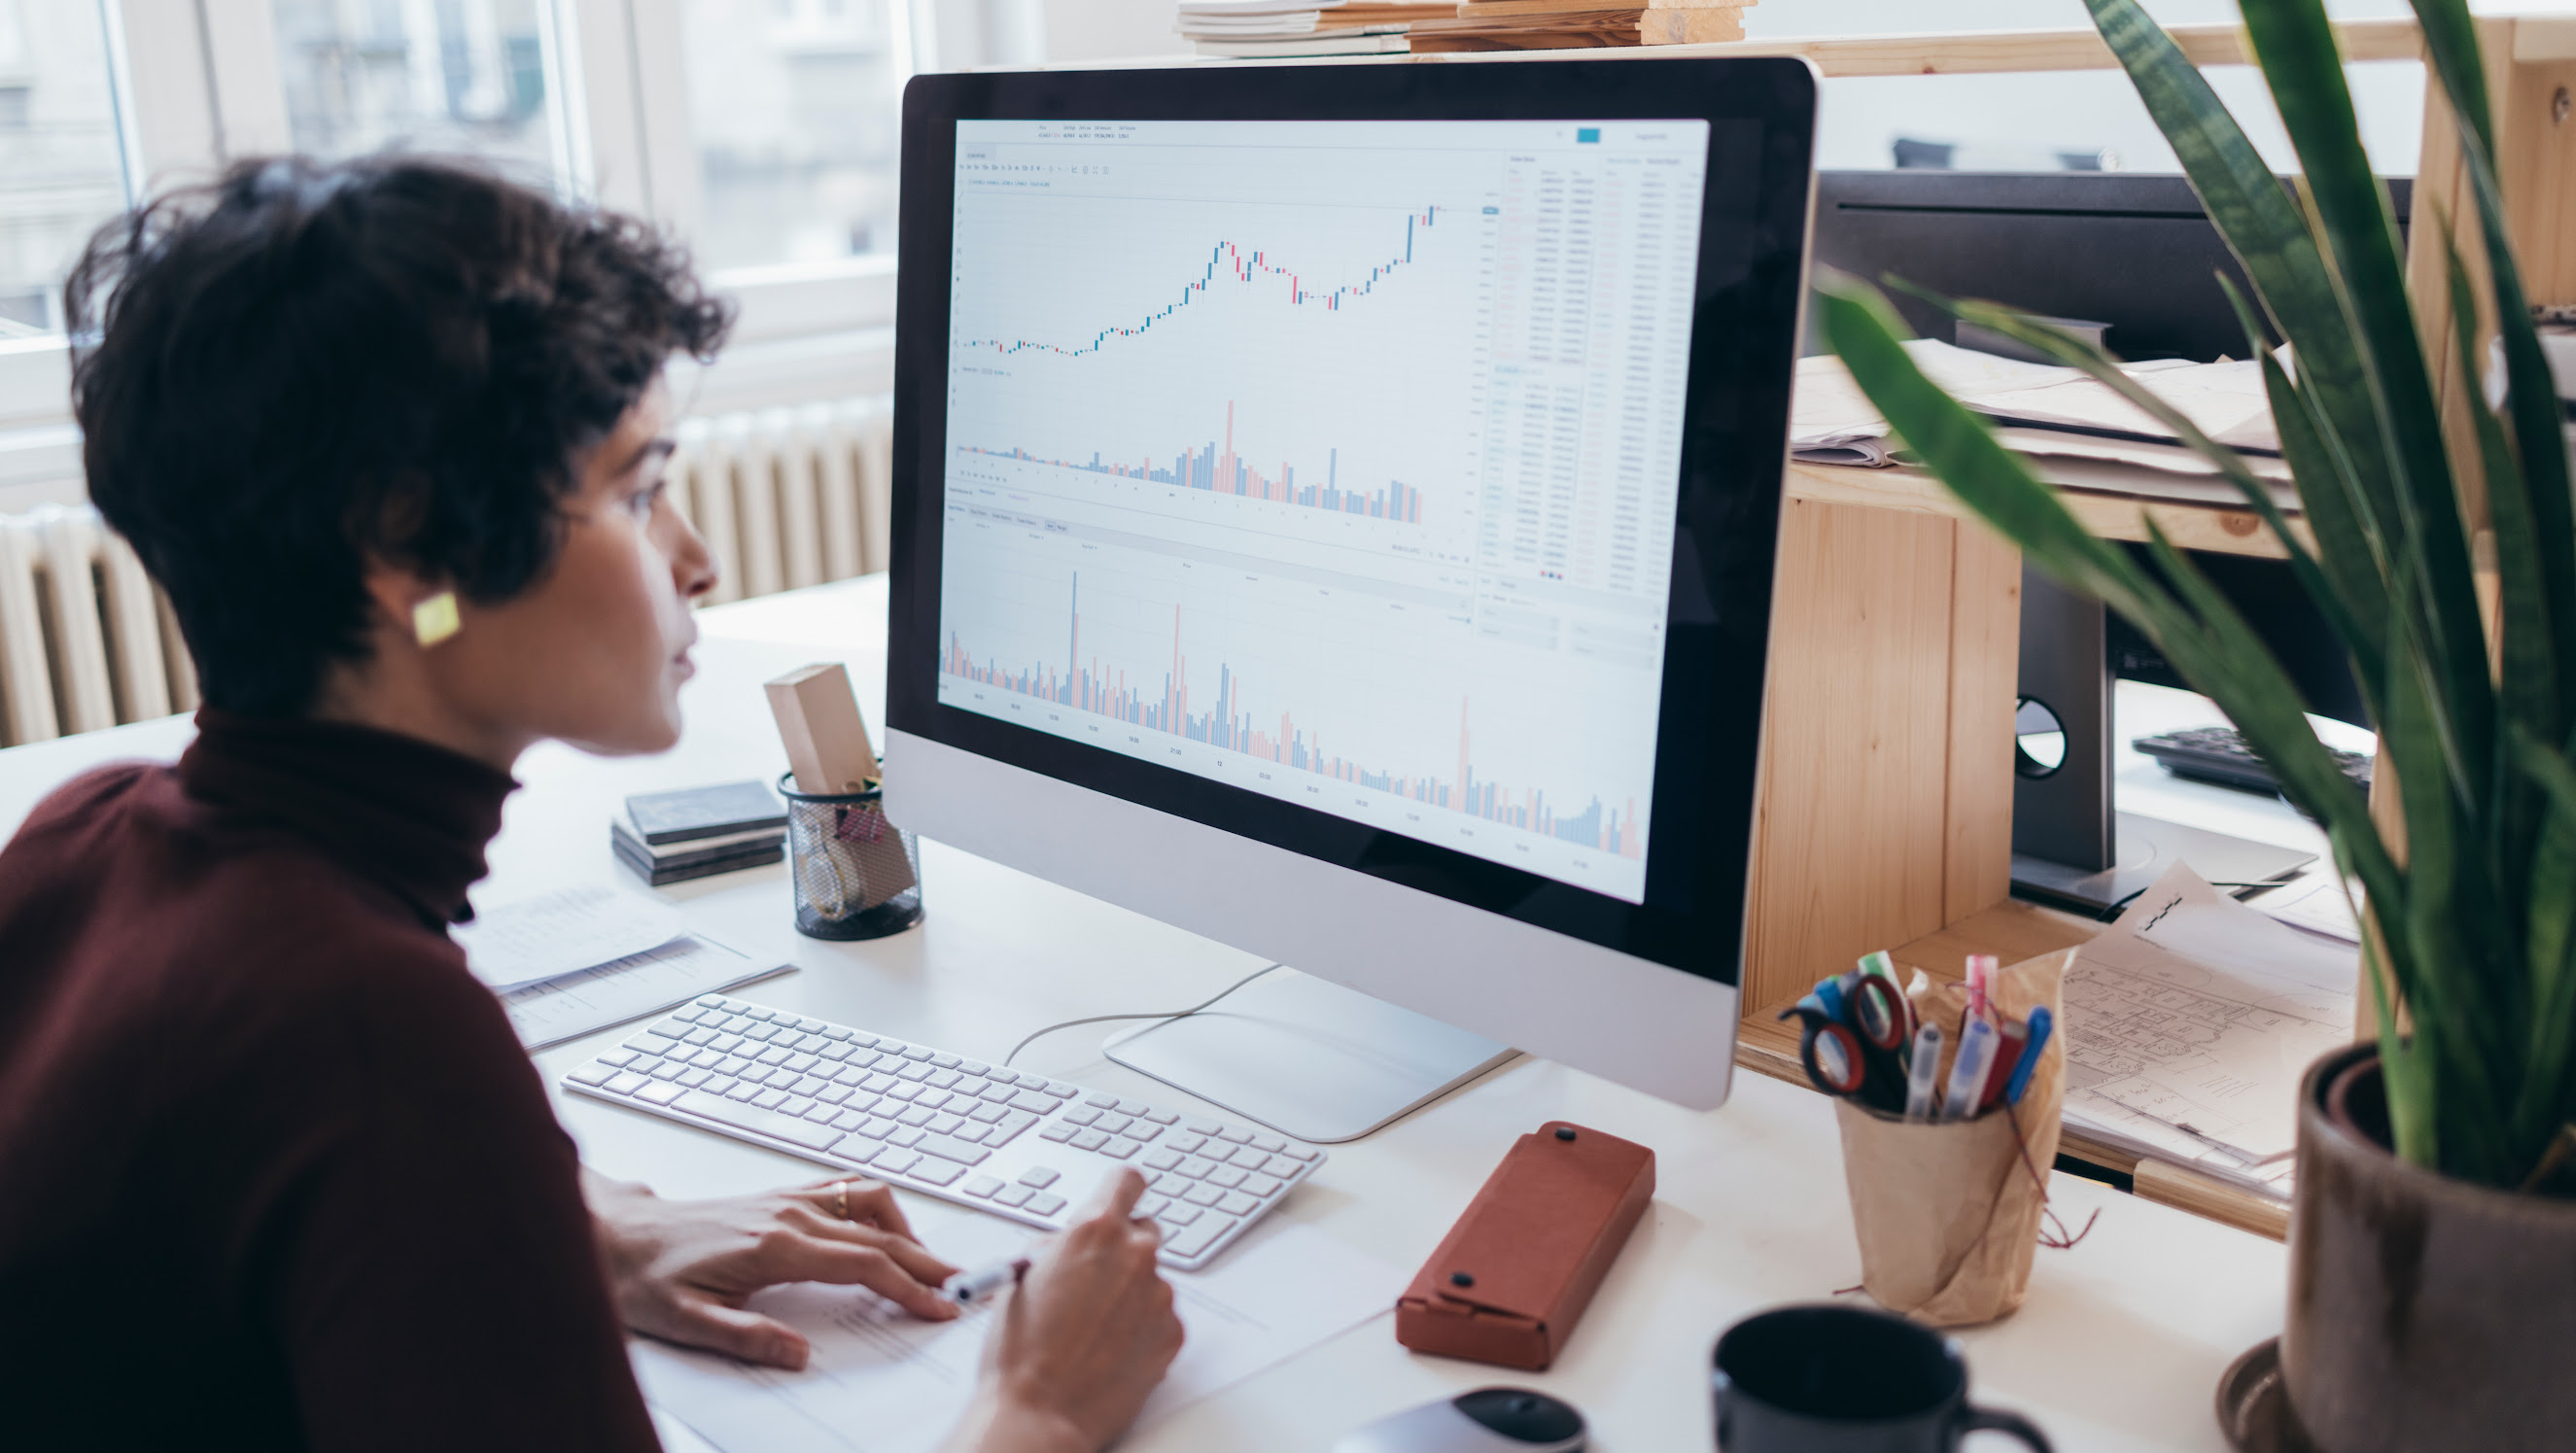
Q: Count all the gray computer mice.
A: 1